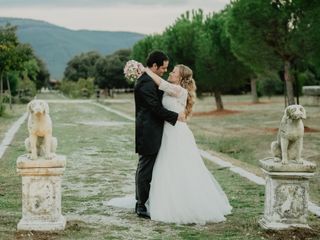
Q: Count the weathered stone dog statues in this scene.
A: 2